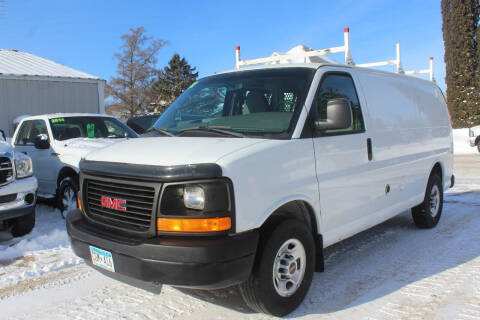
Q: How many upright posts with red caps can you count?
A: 3